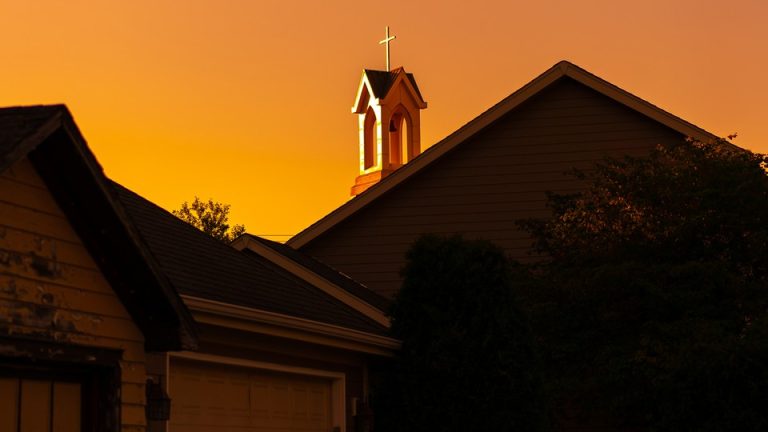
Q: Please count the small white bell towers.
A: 1